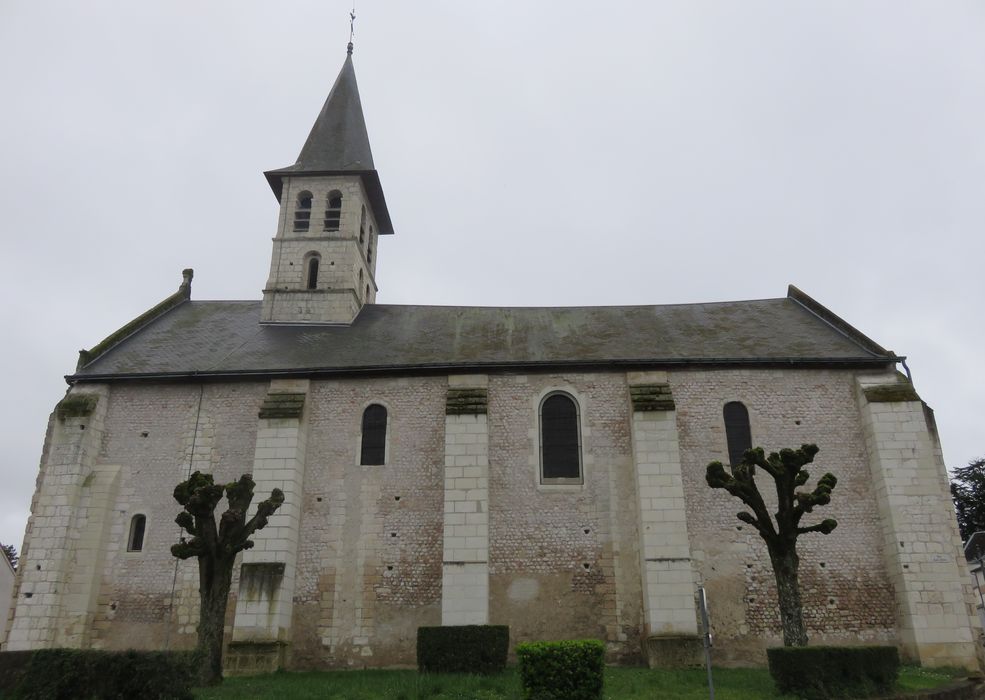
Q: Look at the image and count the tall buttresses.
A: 5